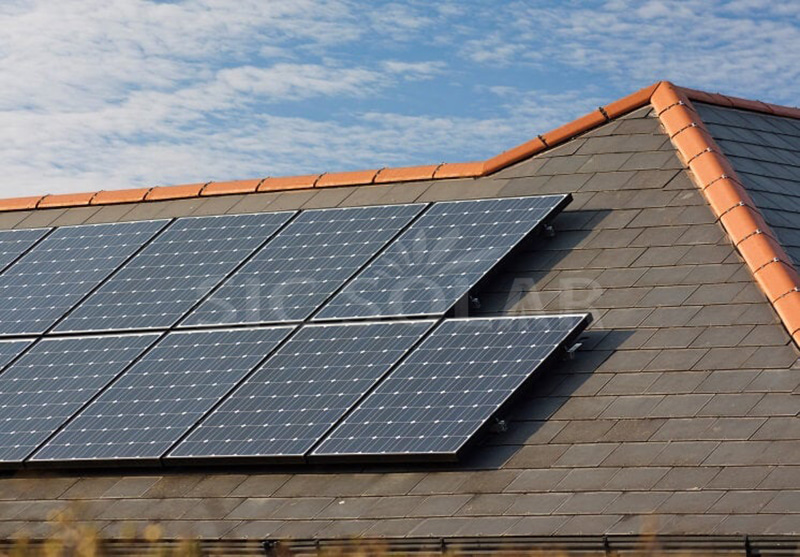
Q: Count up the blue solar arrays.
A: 10